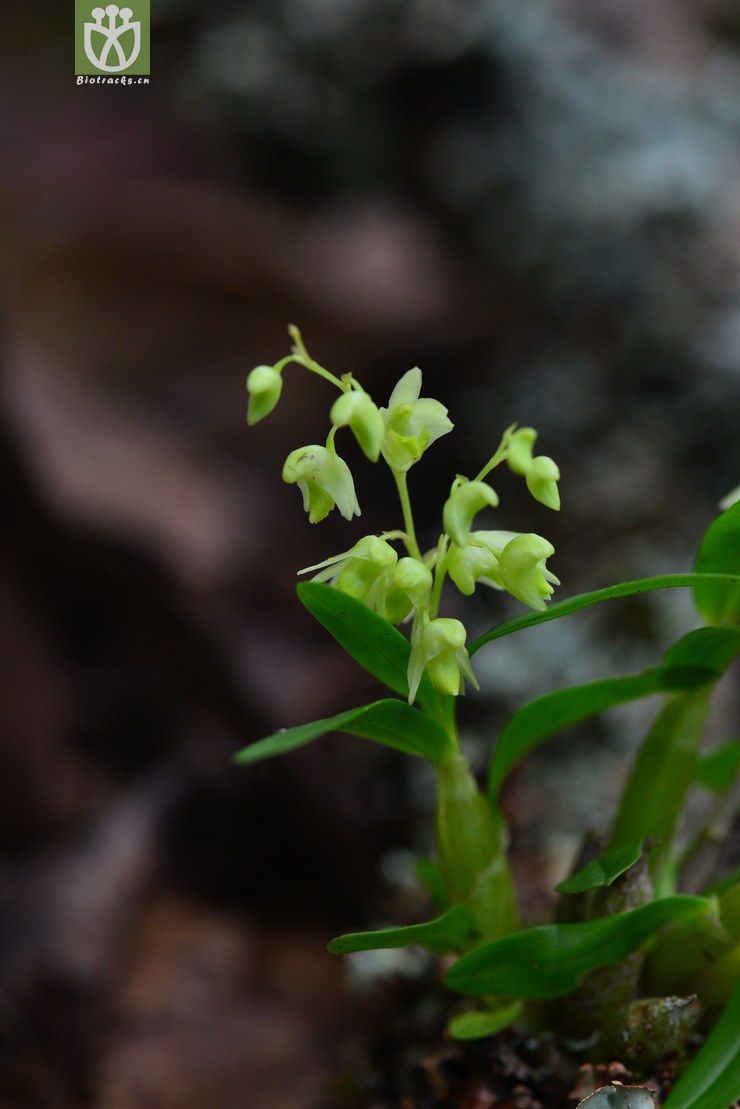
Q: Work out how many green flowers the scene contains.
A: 12